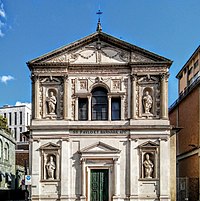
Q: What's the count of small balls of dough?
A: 0